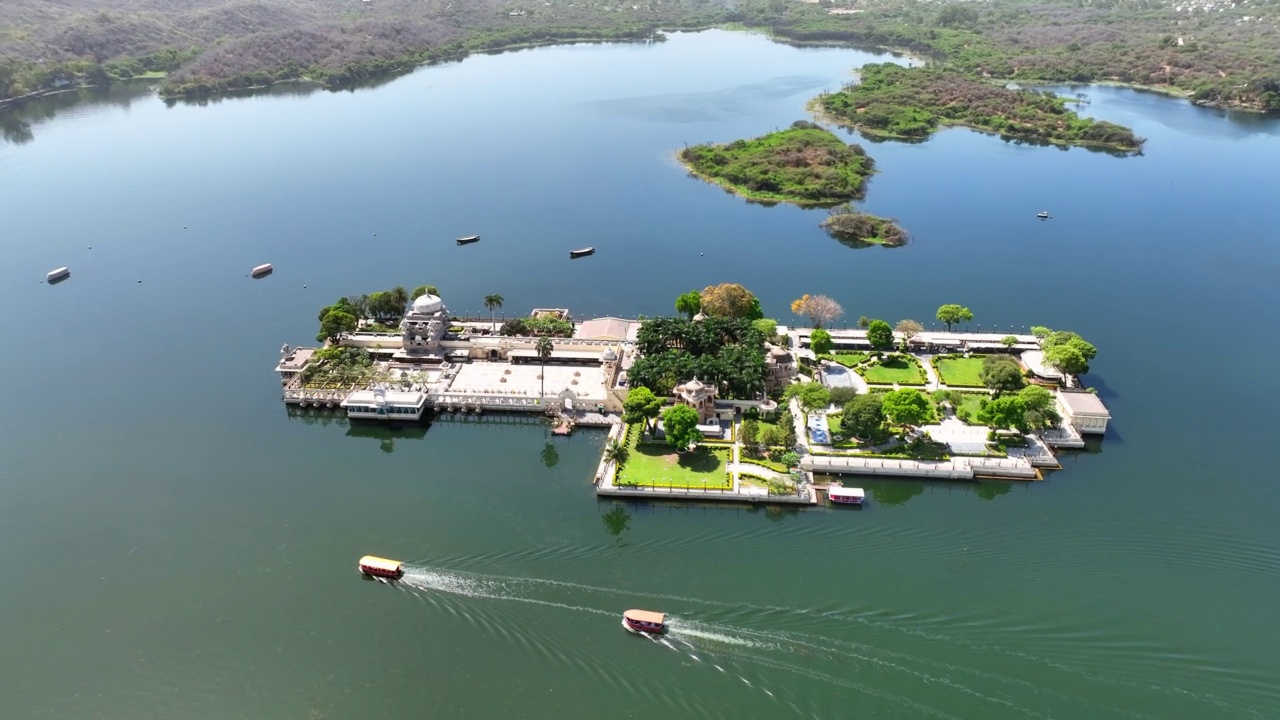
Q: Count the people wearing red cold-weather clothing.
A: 0